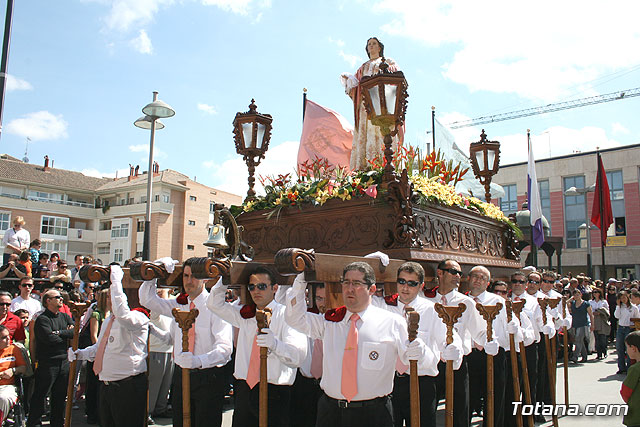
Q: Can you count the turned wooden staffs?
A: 11